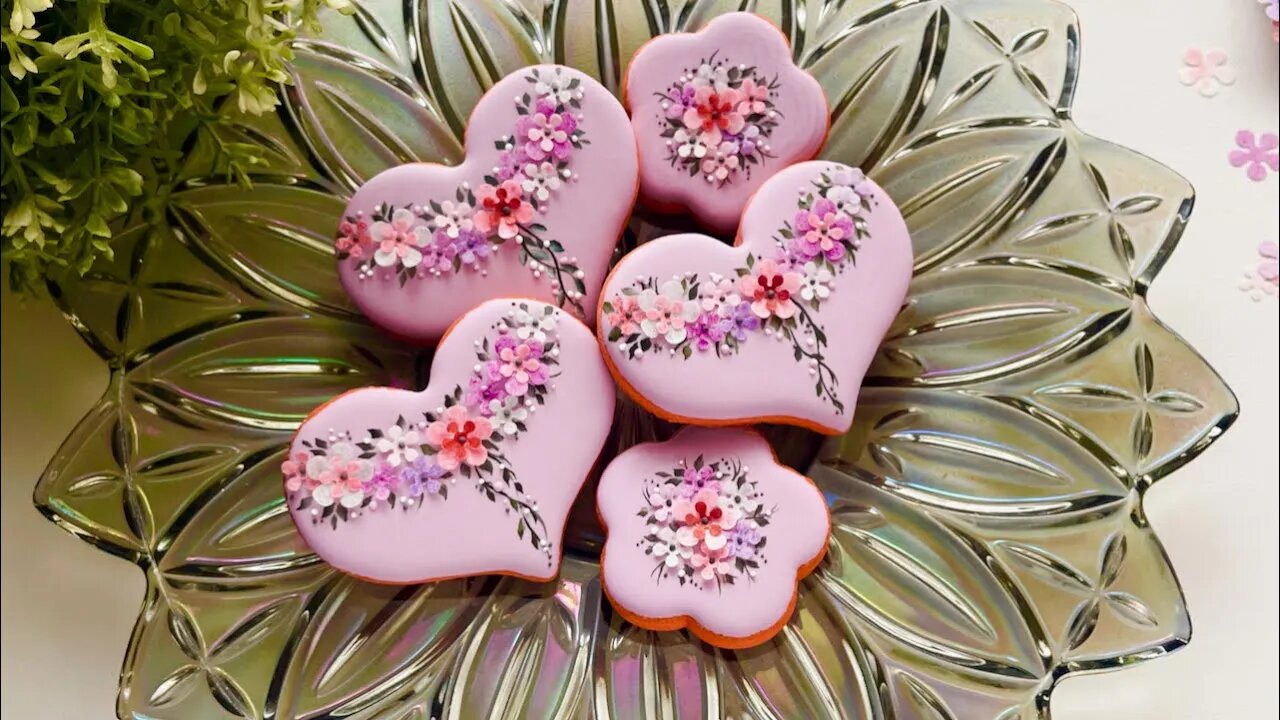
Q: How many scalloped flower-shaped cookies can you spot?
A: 2